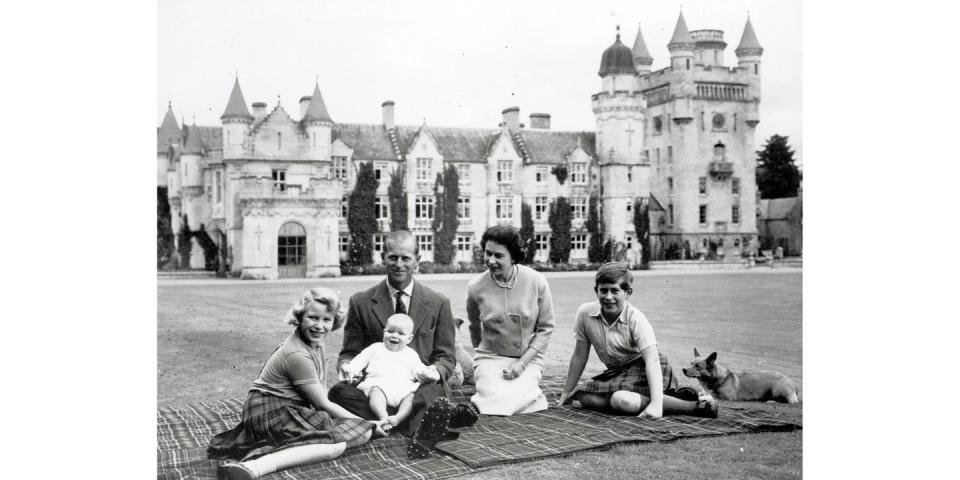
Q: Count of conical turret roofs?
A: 7